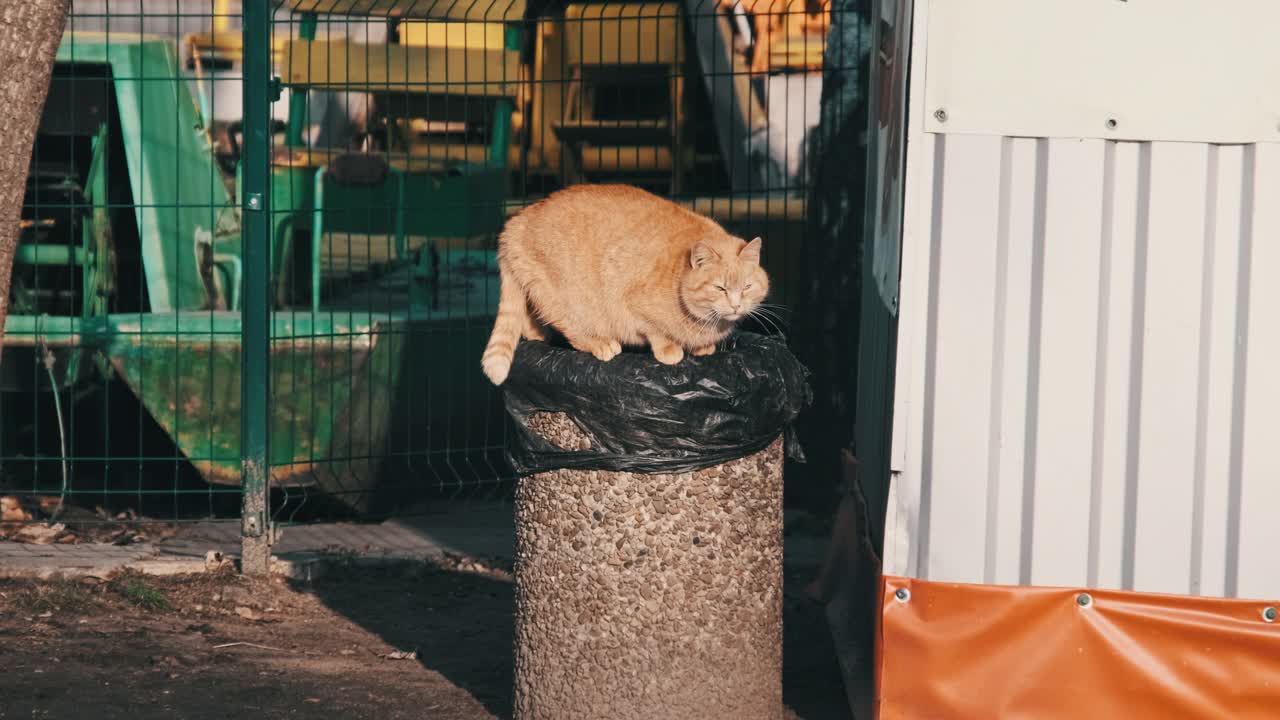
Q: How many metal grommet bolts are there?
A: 5